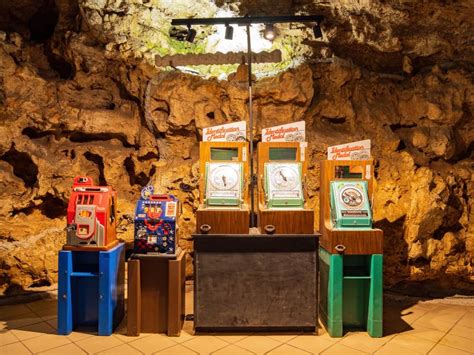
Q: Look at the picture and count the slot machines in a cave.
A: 5